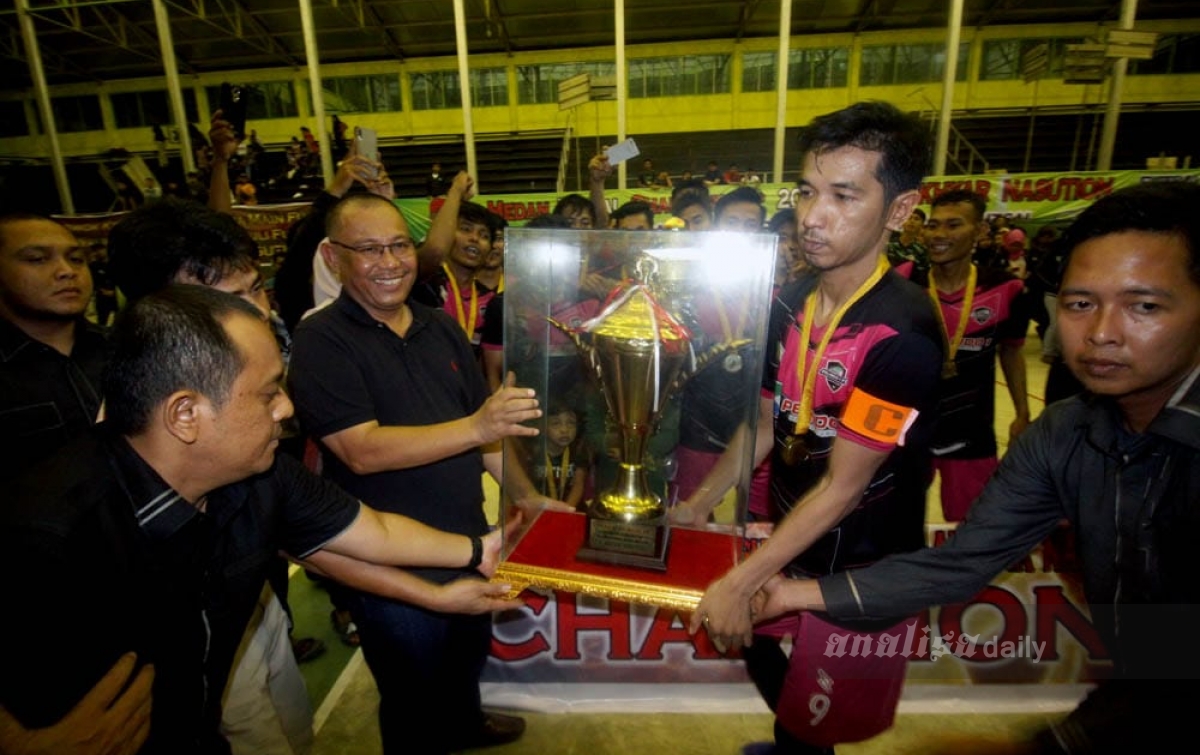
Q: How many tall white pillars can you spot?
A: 8